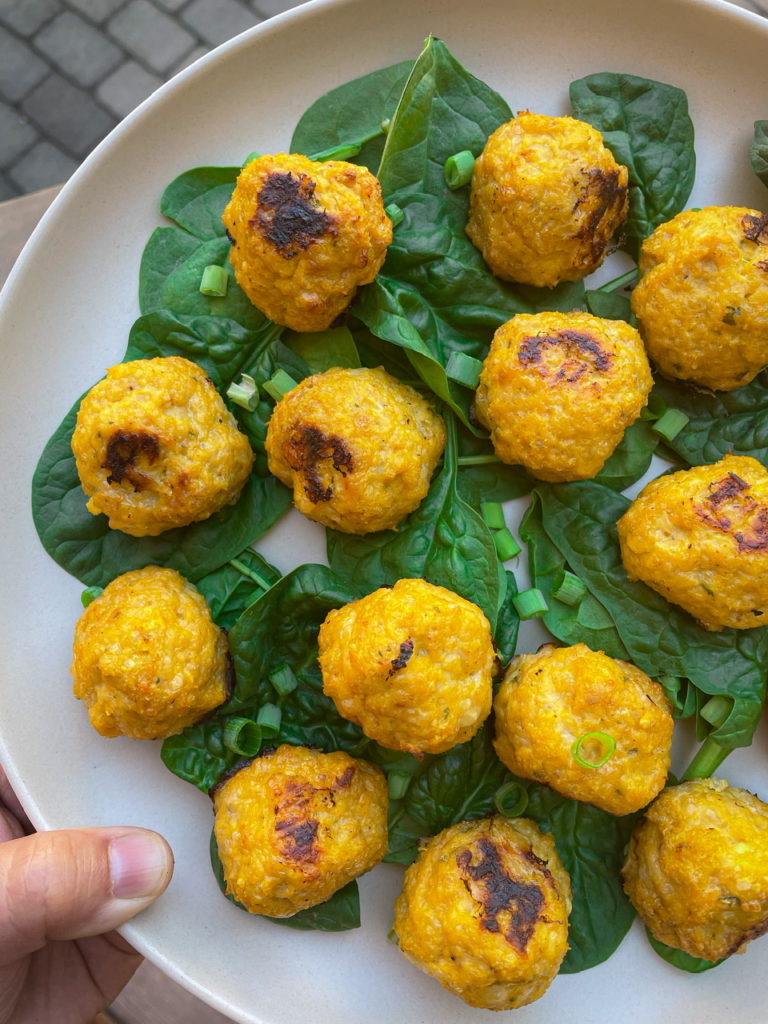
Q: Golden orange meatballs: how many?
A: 13